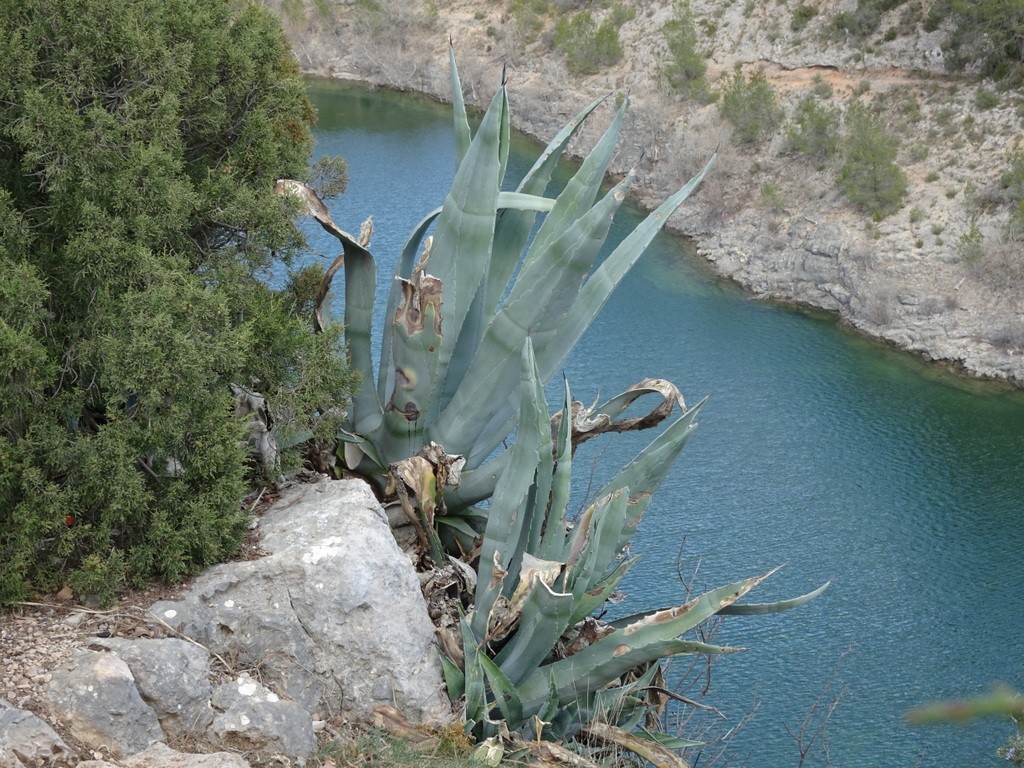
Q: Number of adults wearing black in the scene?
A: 0